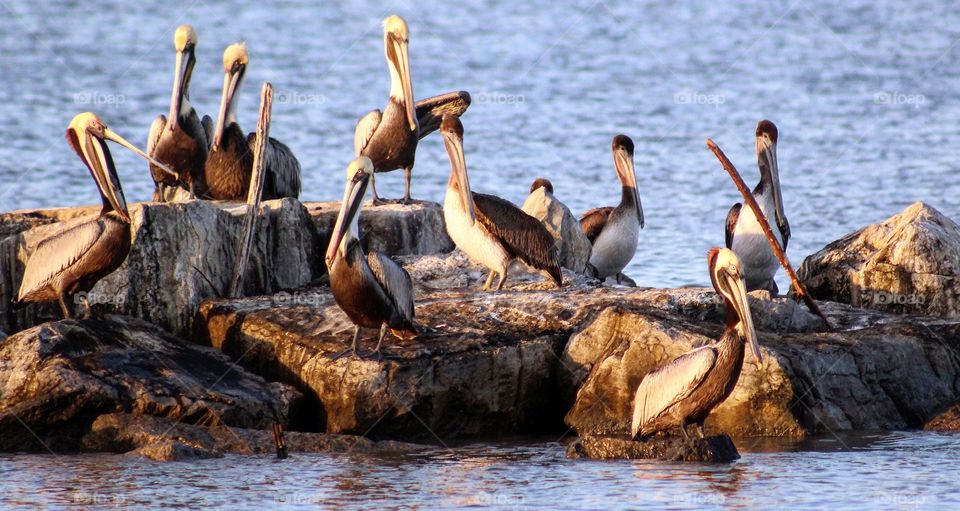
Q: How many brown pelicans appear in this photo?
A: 10